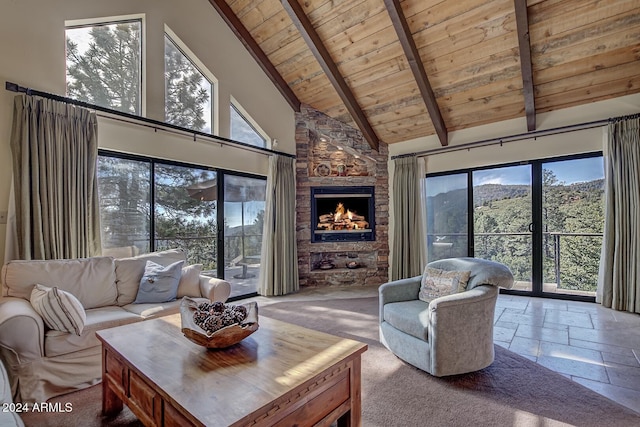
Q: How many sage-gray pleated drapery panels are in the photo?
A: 4